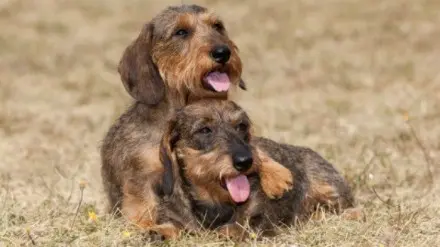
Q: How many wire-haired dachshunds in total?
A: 2